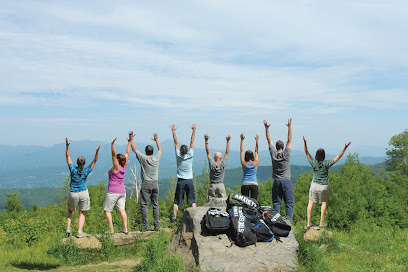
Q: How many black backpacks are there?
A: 5